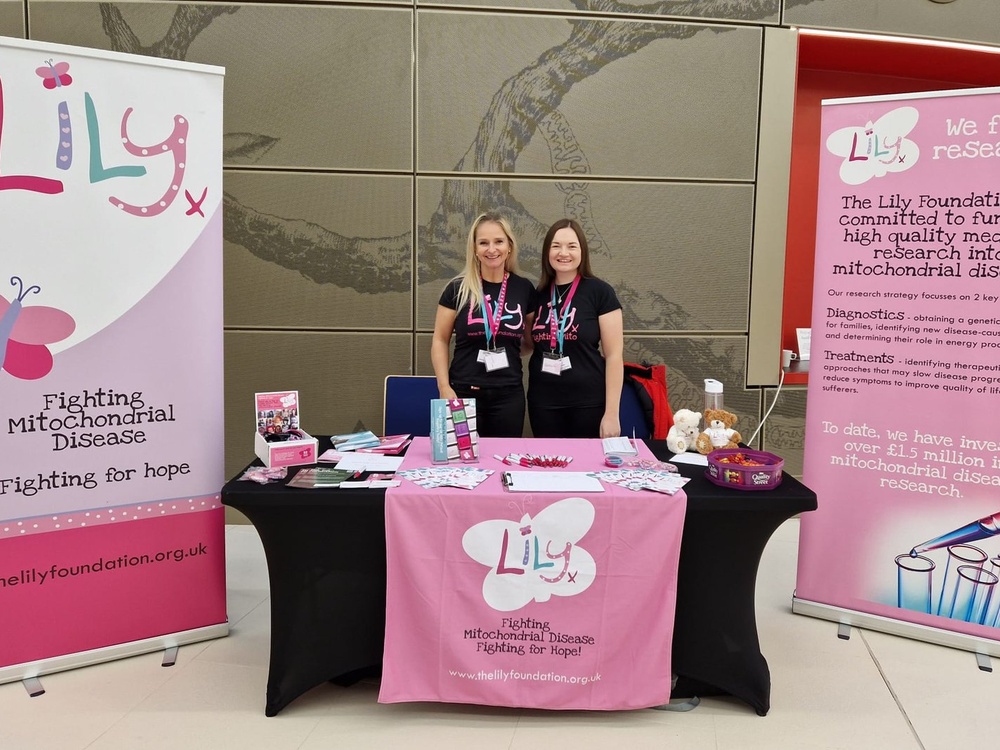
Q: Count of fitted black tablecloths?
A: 1